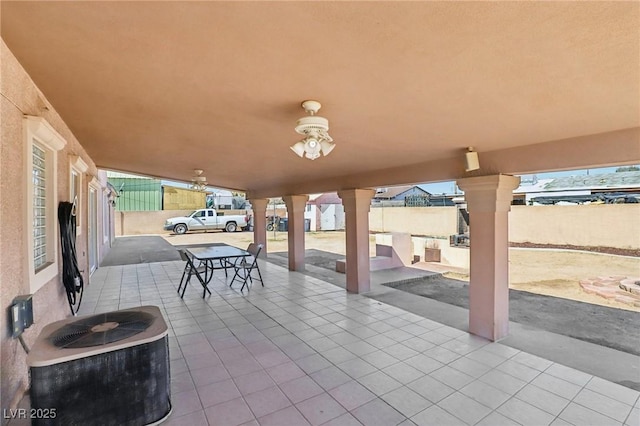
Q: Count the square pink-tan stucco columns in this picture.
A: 4